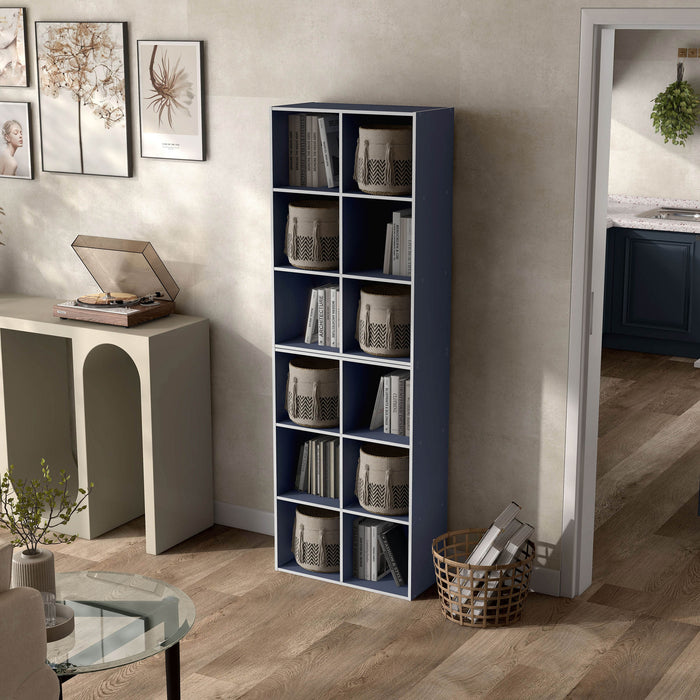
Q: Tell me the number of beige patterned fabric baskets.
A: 6